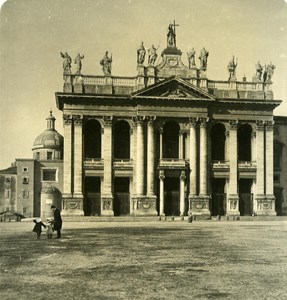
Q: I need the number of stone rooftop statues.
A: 11